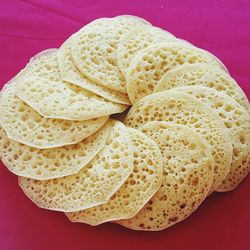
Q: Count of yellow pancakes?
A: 13